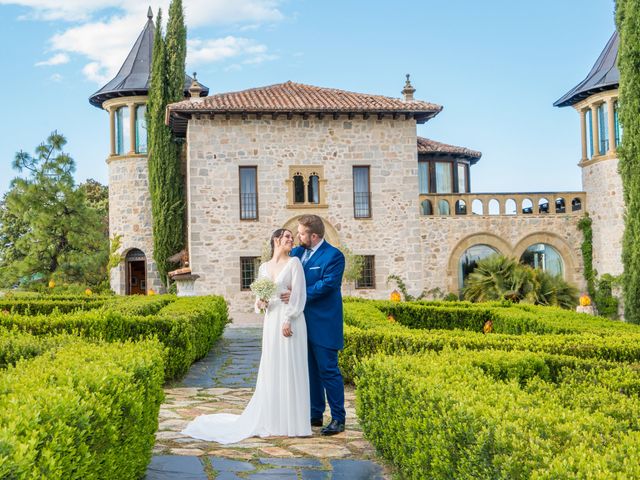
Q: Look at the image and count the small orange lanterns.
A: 7